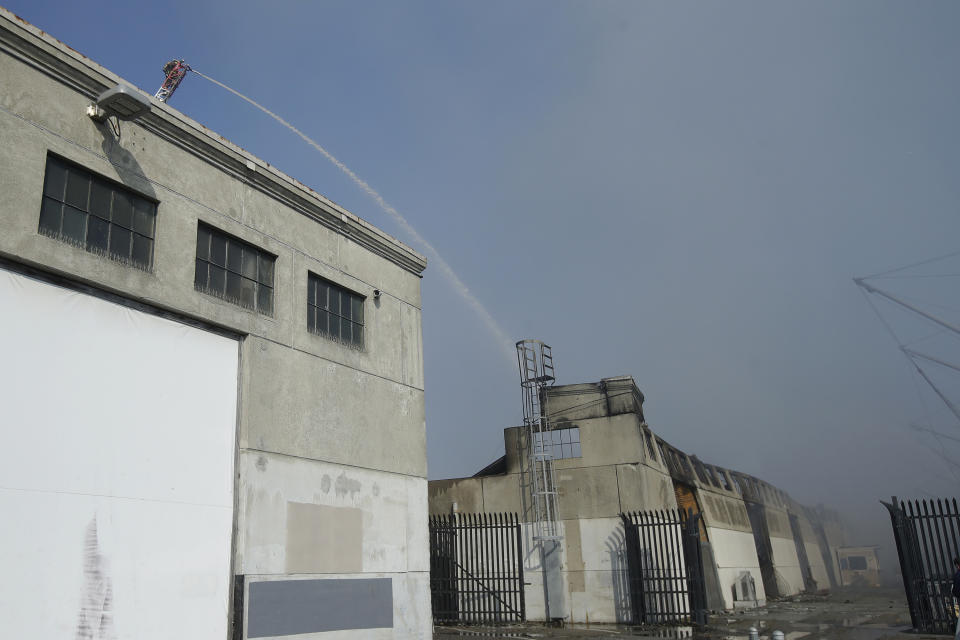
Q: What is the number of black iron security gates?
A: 3